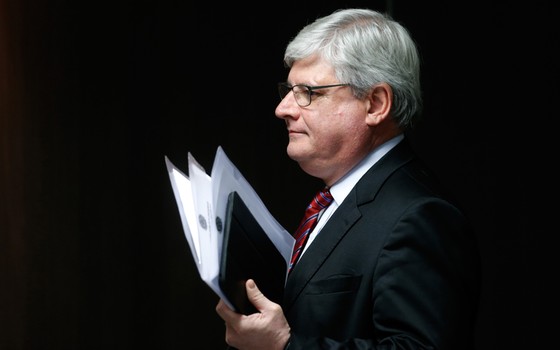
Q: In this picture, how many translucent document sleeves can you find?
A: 3